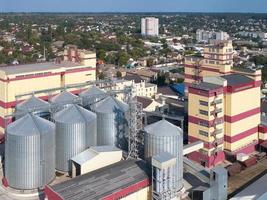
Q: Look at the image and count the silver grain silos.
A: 7